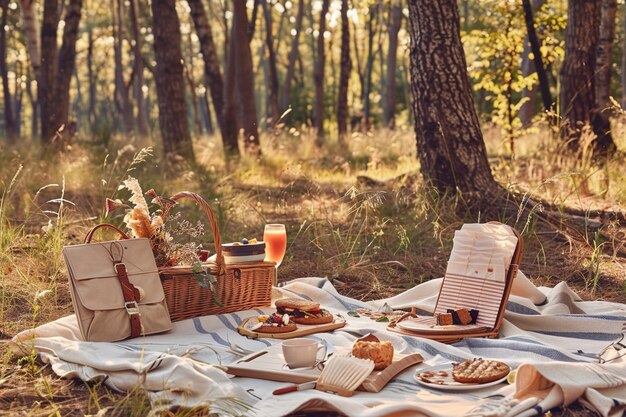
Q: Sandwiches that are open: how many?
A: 1